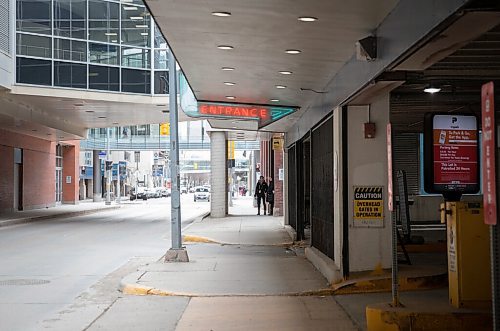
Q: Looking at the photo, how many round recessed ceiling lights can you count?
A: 10